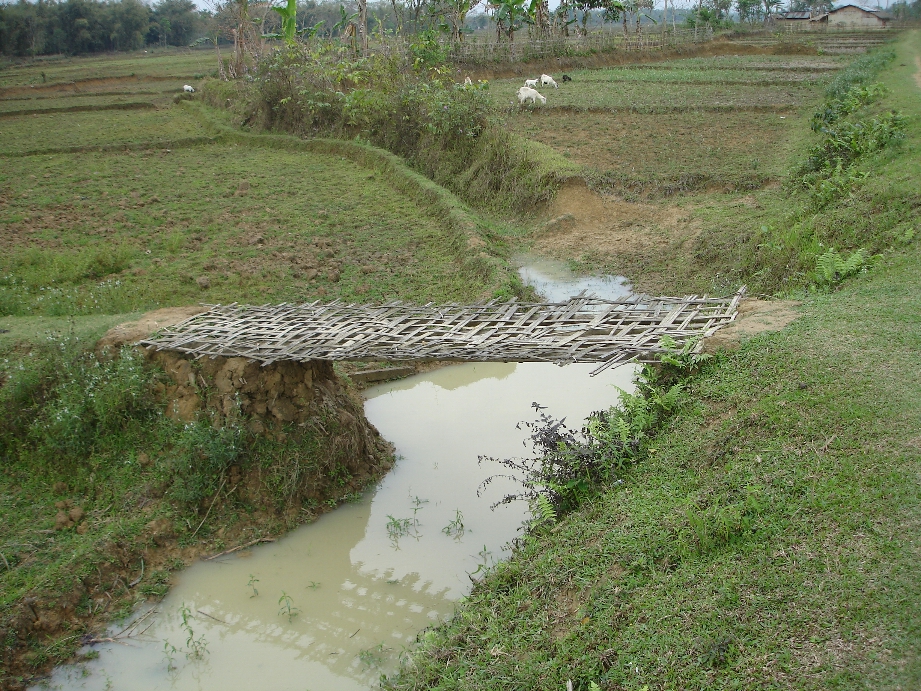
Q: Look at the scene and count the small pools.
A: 1